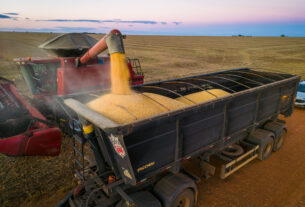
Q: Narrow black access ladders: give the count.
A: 1